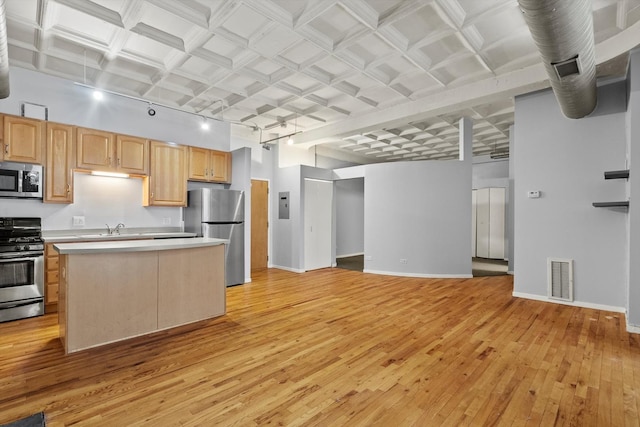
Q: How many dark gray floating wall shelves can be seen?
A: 2